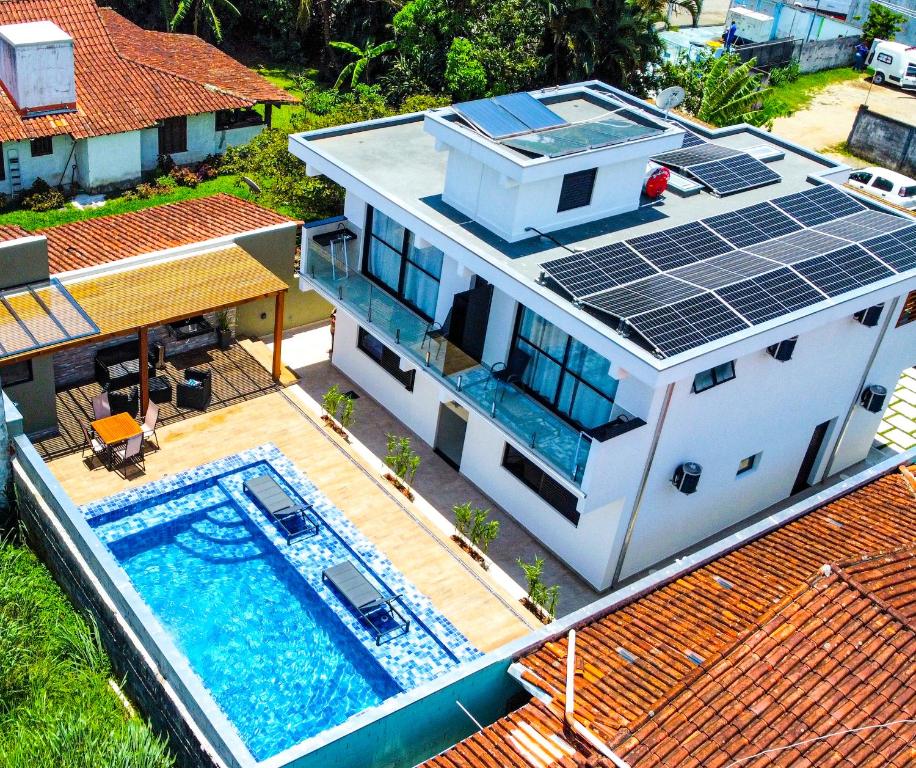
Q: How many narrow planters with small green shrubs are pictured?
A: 4